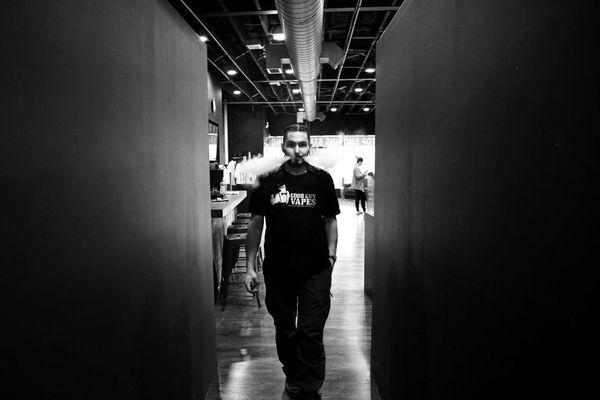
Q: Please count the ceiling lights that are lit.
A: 11